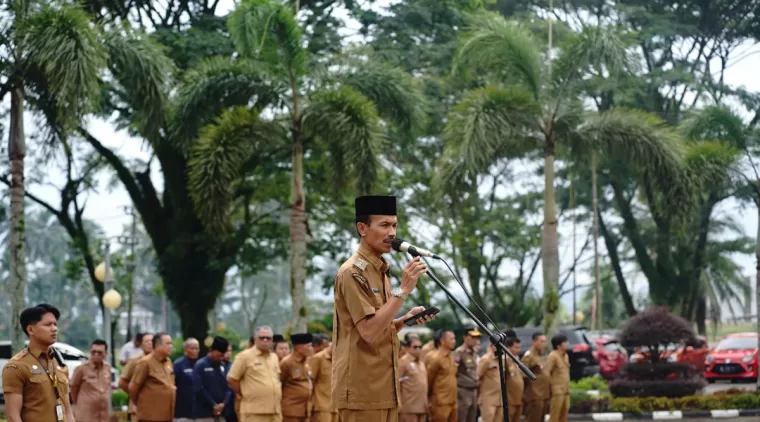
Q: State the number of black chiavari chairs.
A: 0